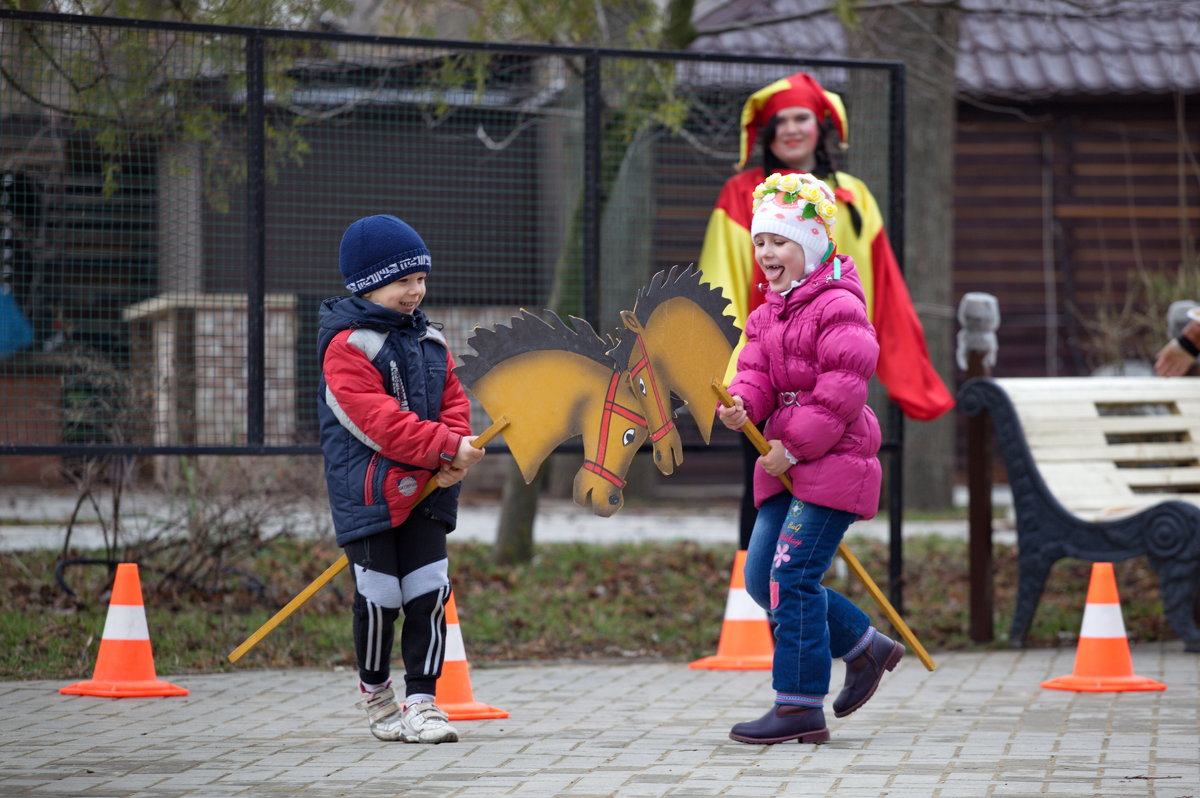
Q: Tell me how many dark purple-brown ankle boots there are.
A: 2